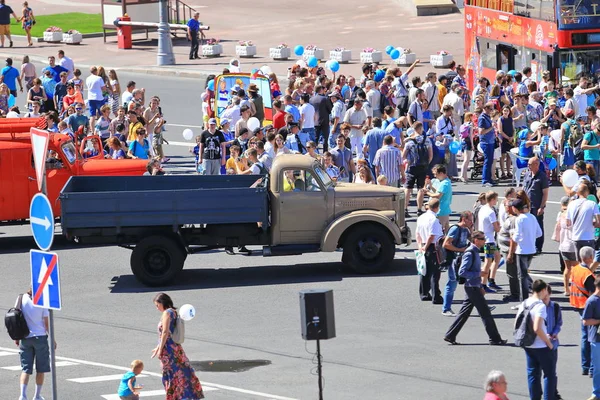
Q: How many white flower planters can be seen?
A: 10